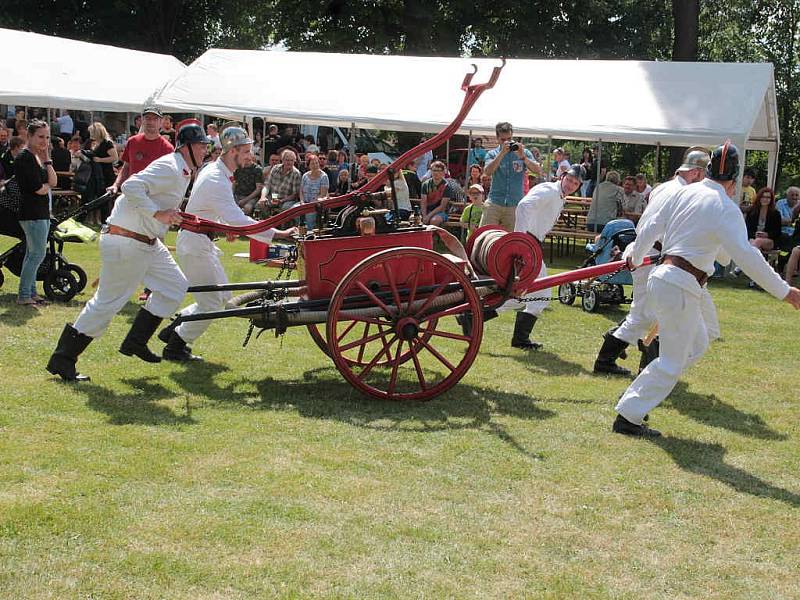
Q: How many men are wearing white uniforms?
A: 5